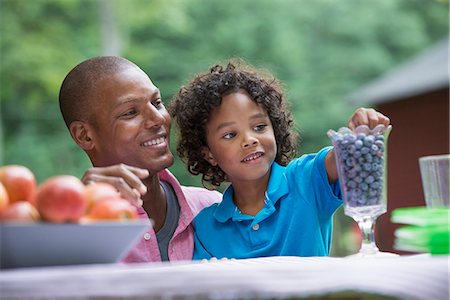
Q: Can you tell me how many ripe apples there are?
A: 6